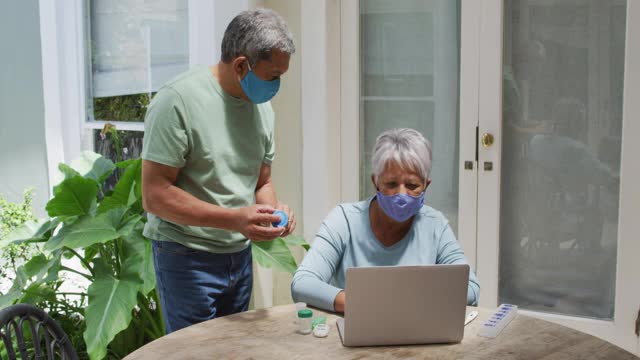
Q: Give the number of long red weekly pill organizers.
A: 0